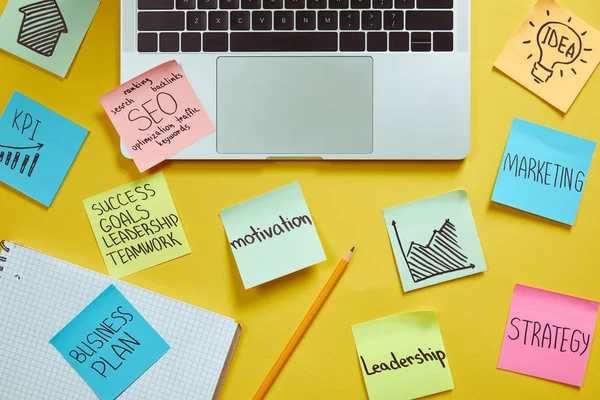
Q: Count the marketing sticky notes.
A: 1